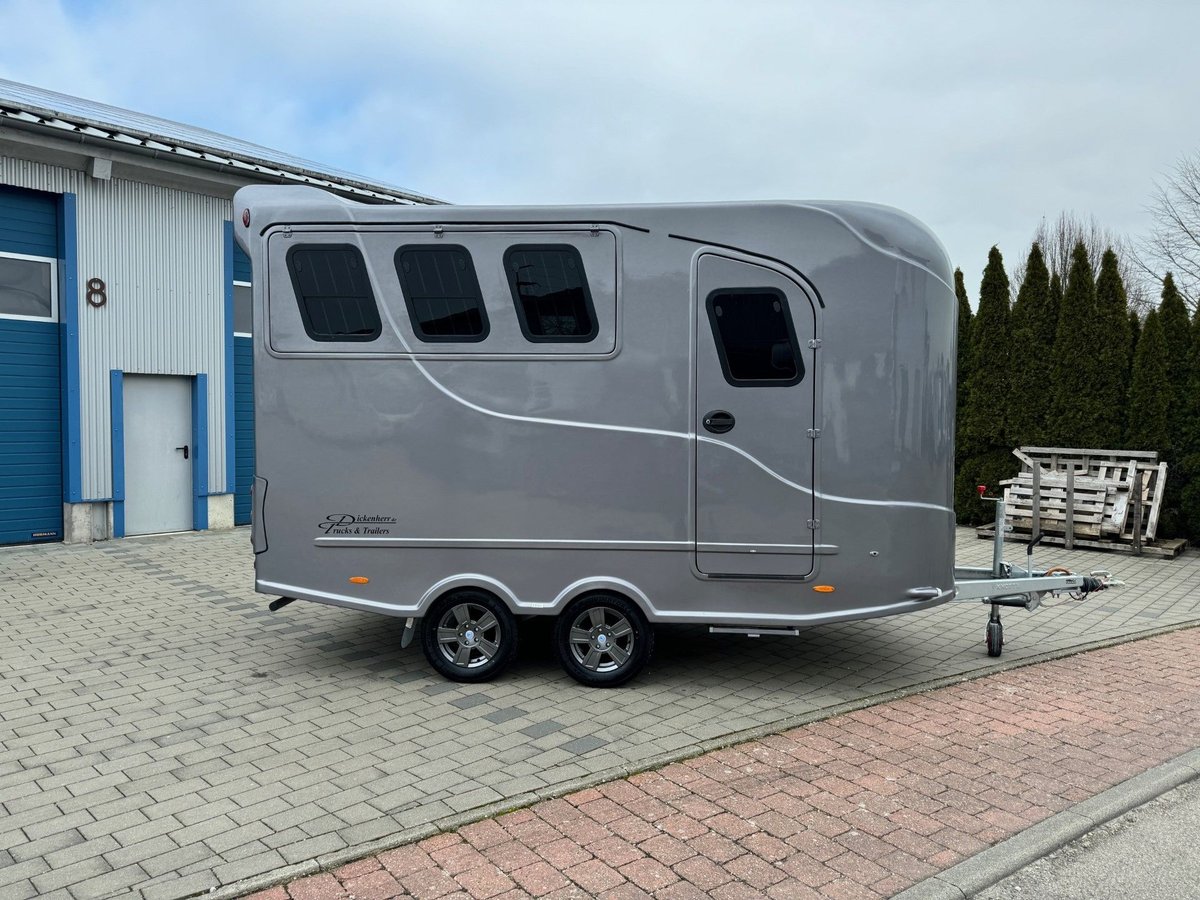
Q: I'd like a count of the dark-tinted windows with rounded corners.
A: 4